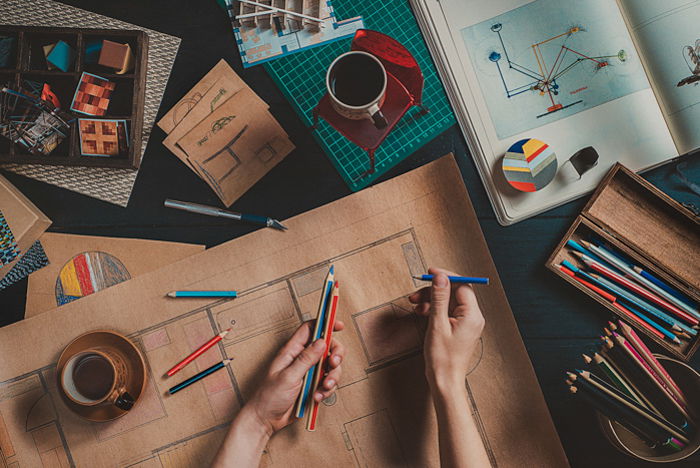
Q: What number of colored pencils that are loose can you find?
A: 3